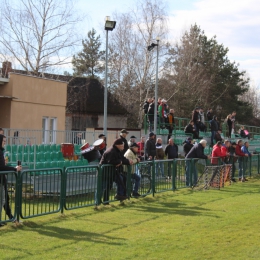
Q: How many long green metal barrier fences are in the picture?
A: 1